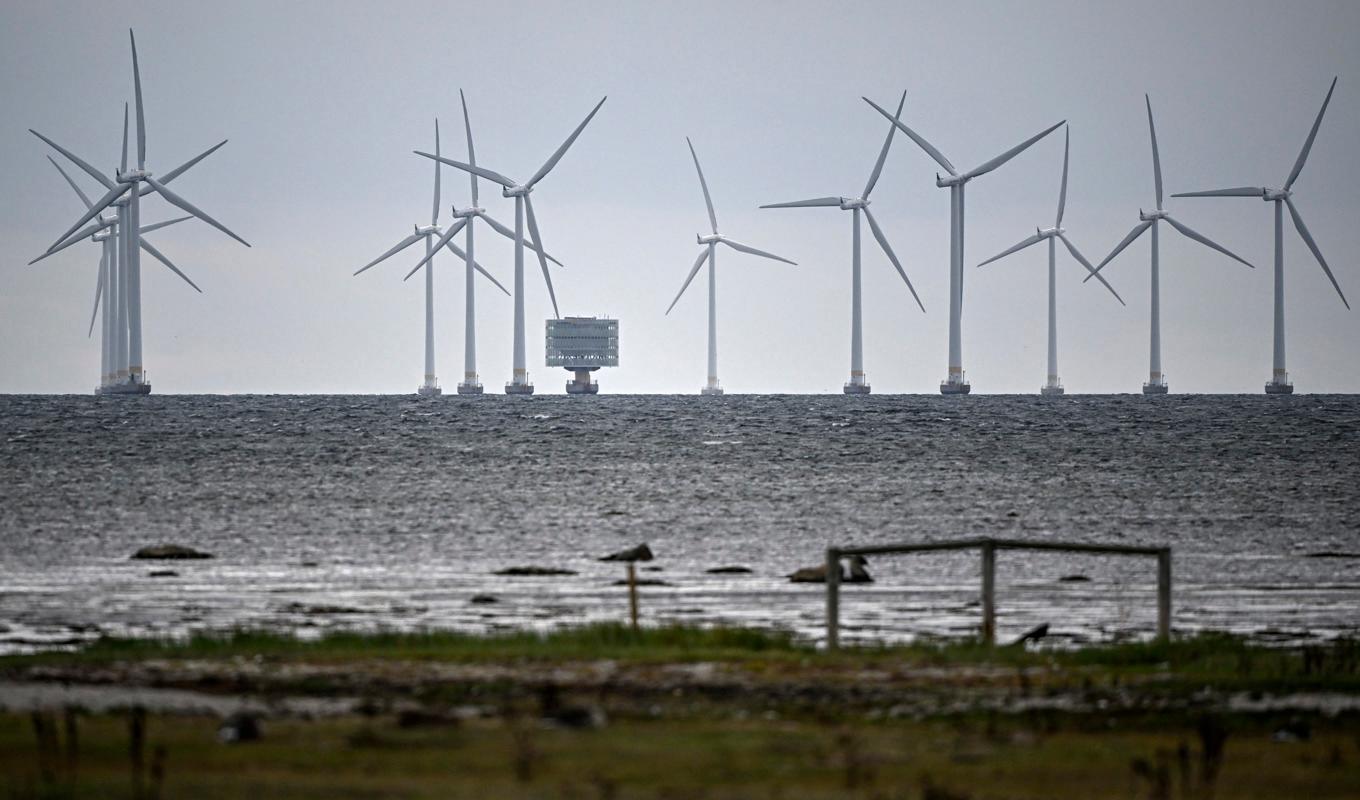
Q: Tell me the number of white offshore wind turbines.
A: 13